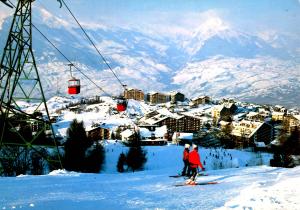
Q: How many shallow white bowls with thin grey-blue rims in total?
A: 0